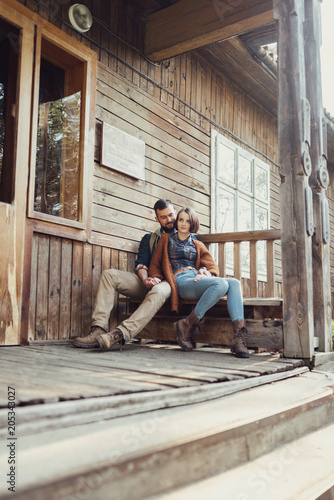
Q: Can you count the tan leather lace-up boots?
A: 2